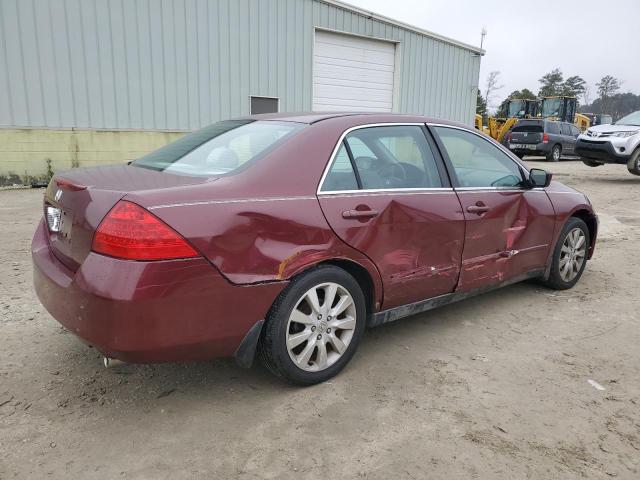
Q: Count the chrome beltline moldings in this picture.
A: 2